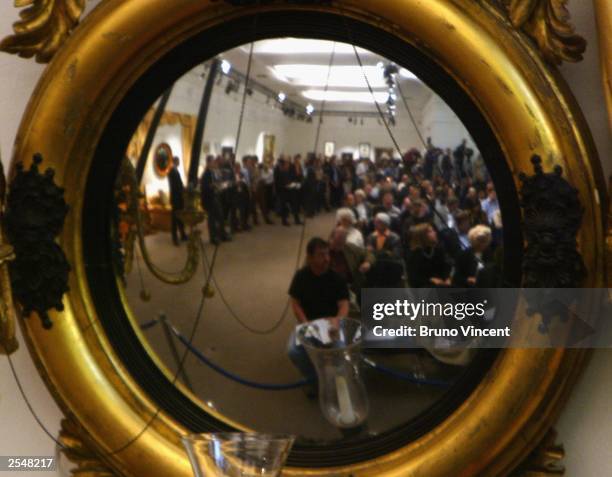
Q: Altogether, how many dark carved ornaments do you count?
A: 2